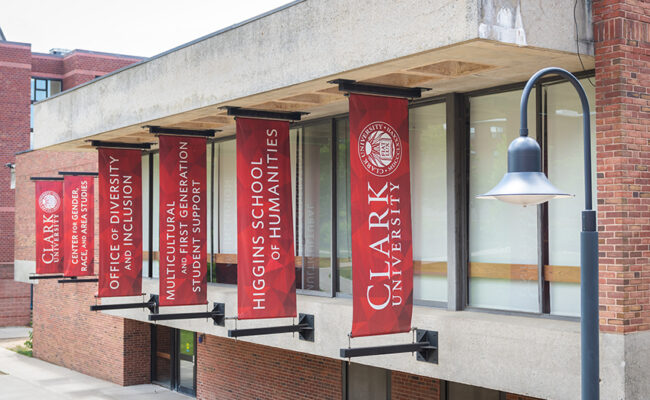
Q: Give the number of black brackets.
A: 12